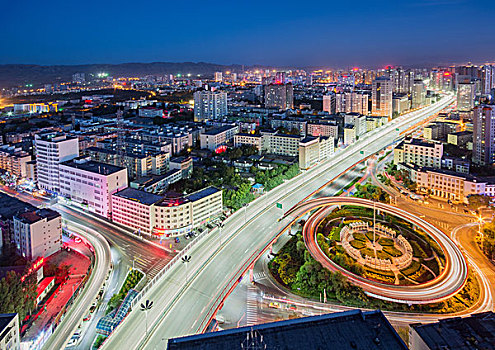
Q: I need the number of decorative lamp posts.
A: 4